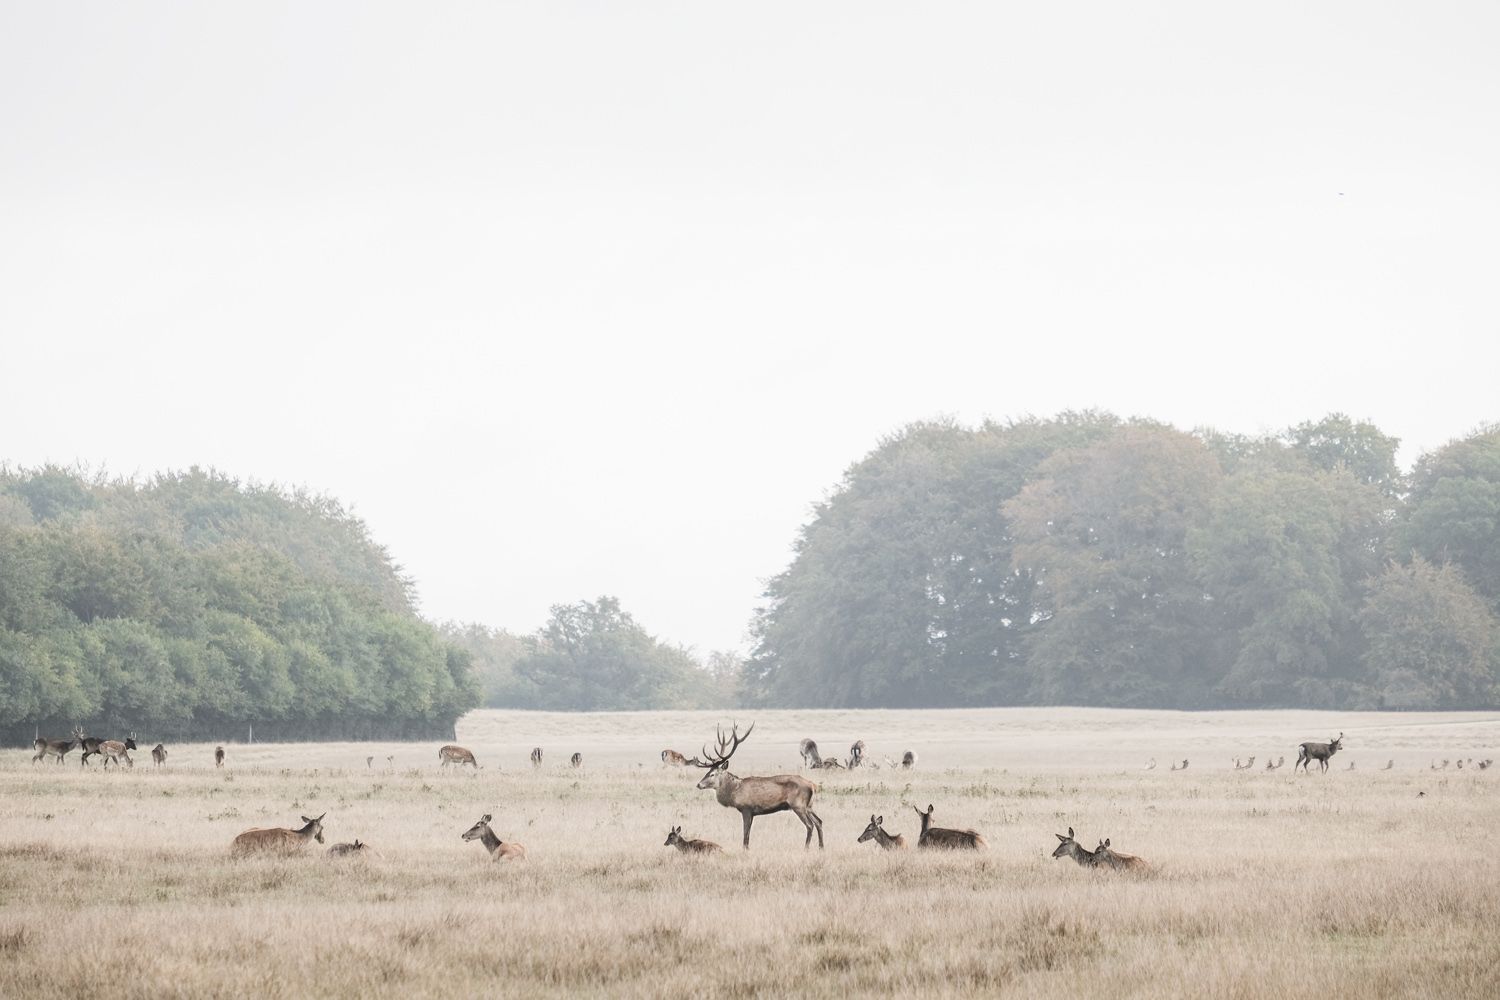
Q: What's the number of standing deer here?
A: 14